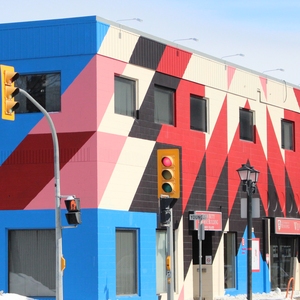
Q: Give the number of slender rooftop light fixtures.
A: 4